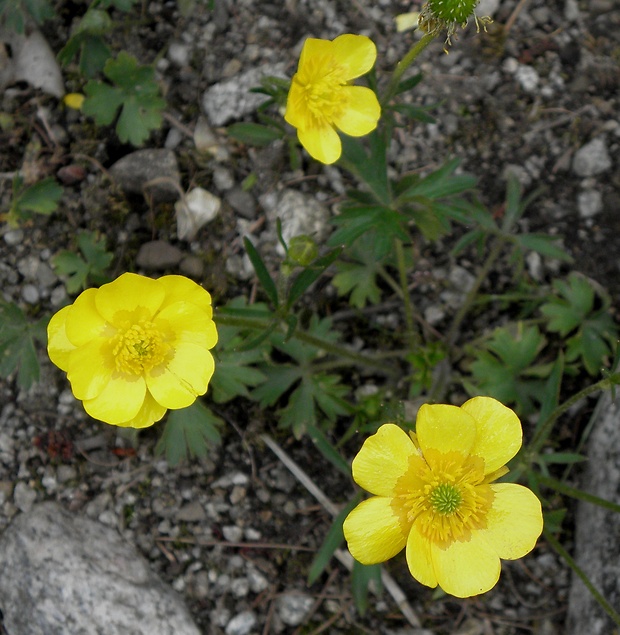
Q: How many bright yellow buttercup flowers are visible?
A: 3